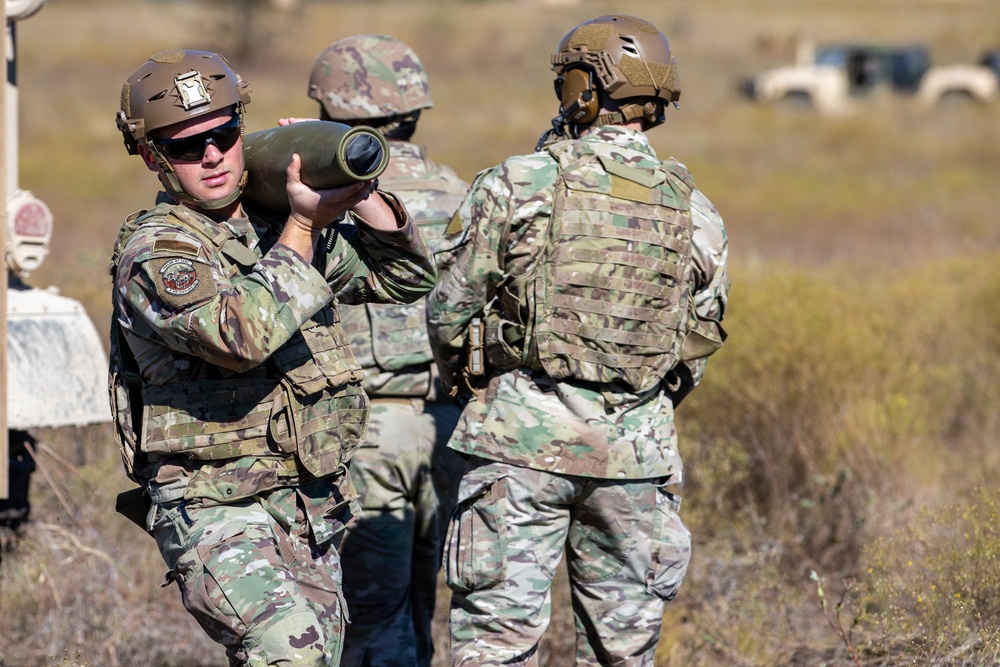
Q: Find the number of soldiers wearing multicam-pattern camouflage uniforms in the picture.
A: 3